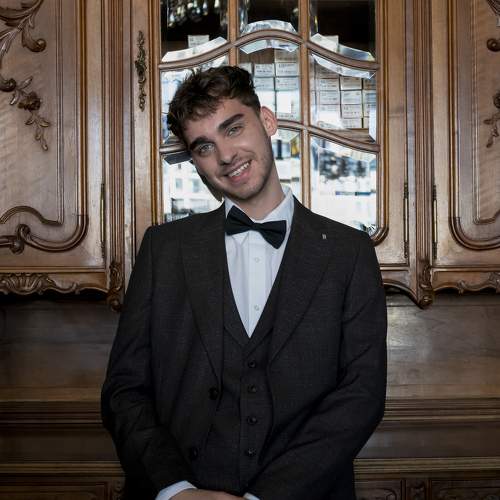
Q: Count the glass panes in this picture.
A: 9